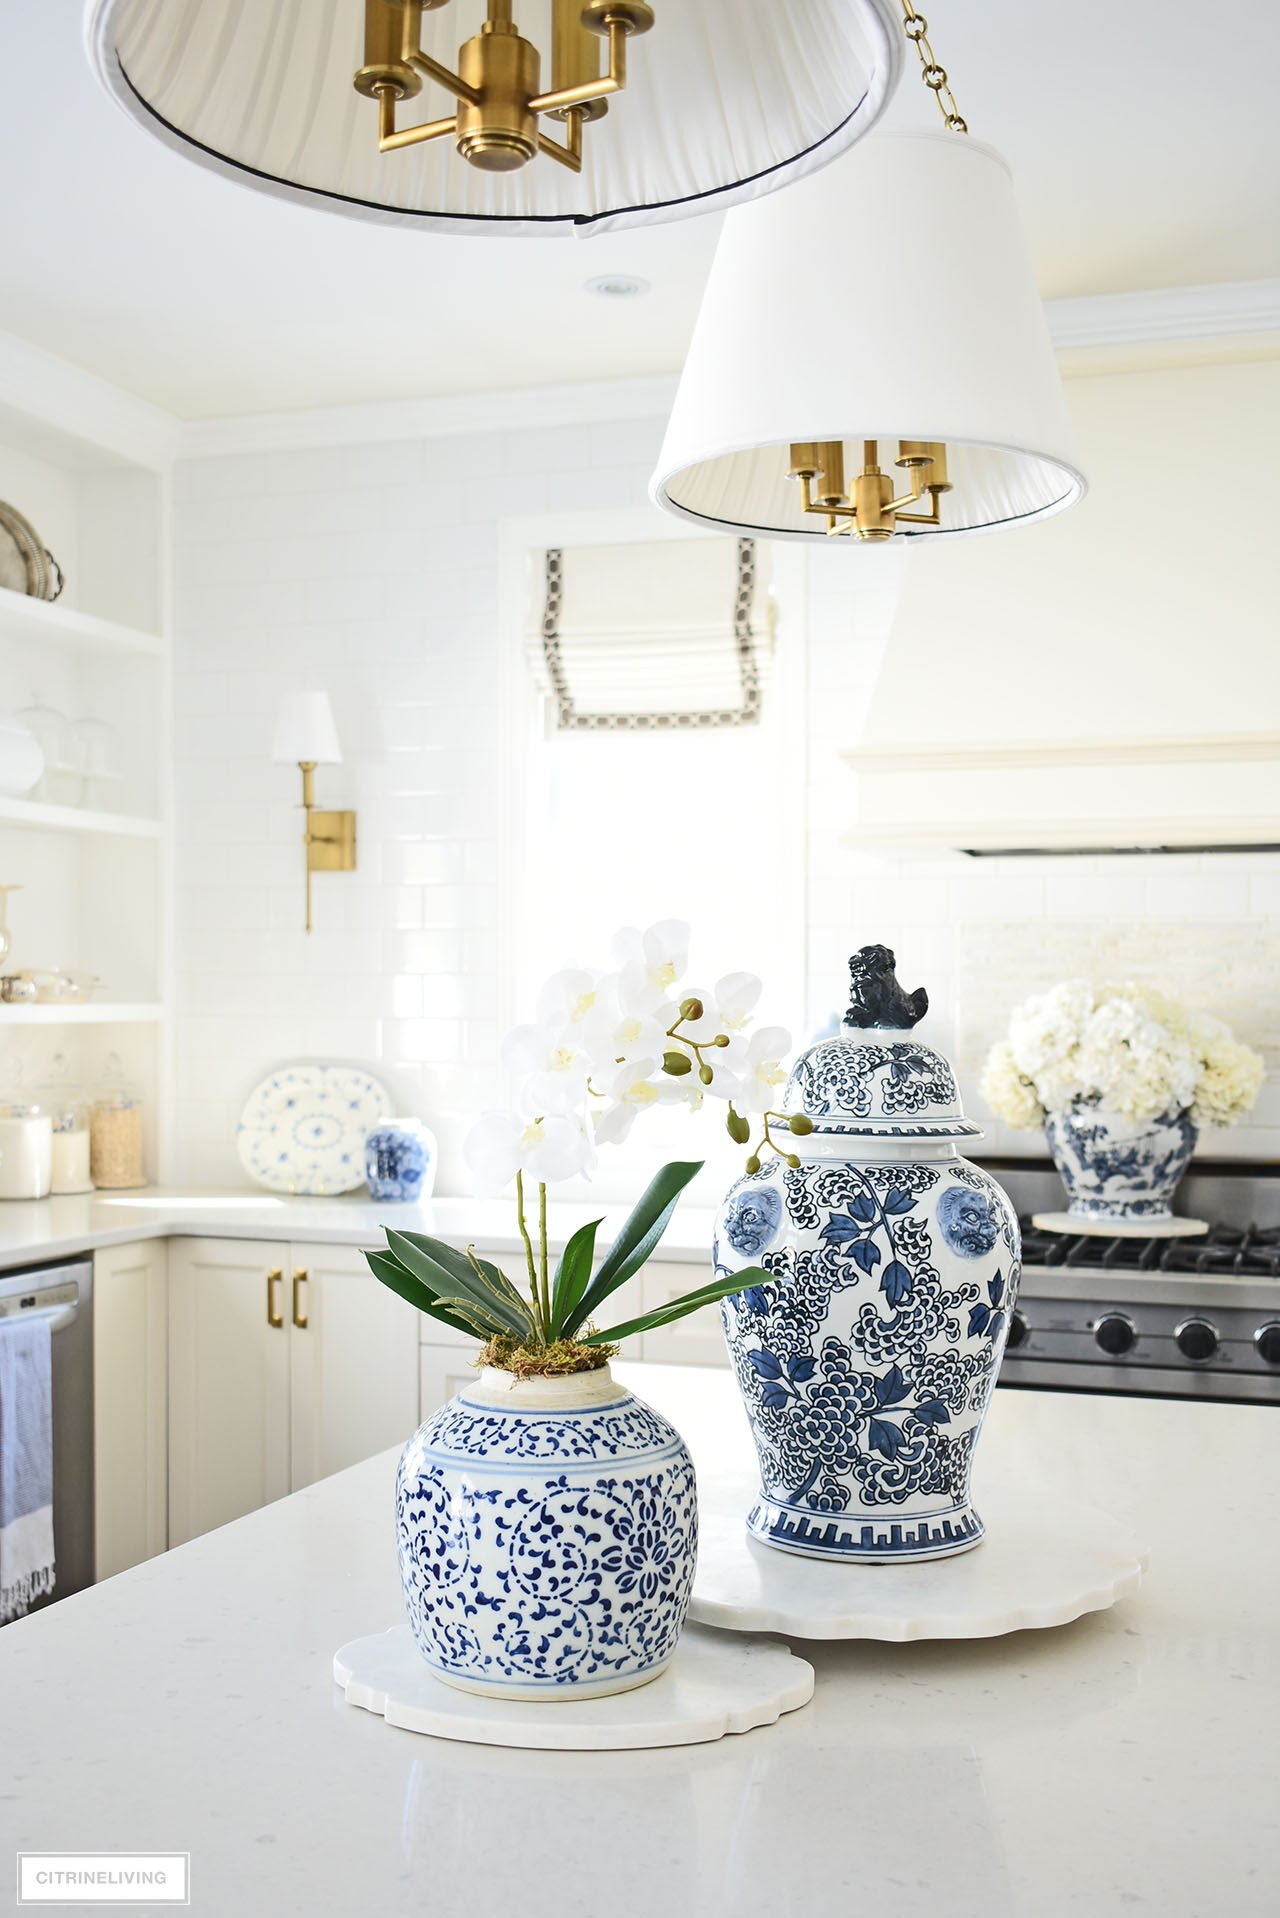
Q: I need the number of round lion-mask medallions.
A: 2